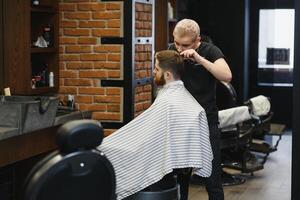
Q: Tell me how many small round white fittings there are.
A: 1